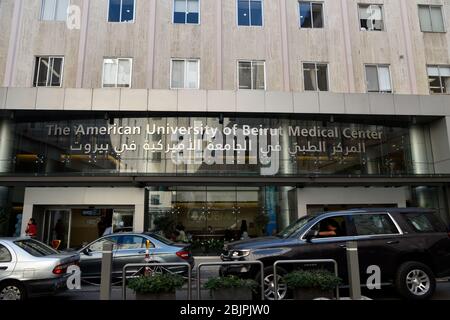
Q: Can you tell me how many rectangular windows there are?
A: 14